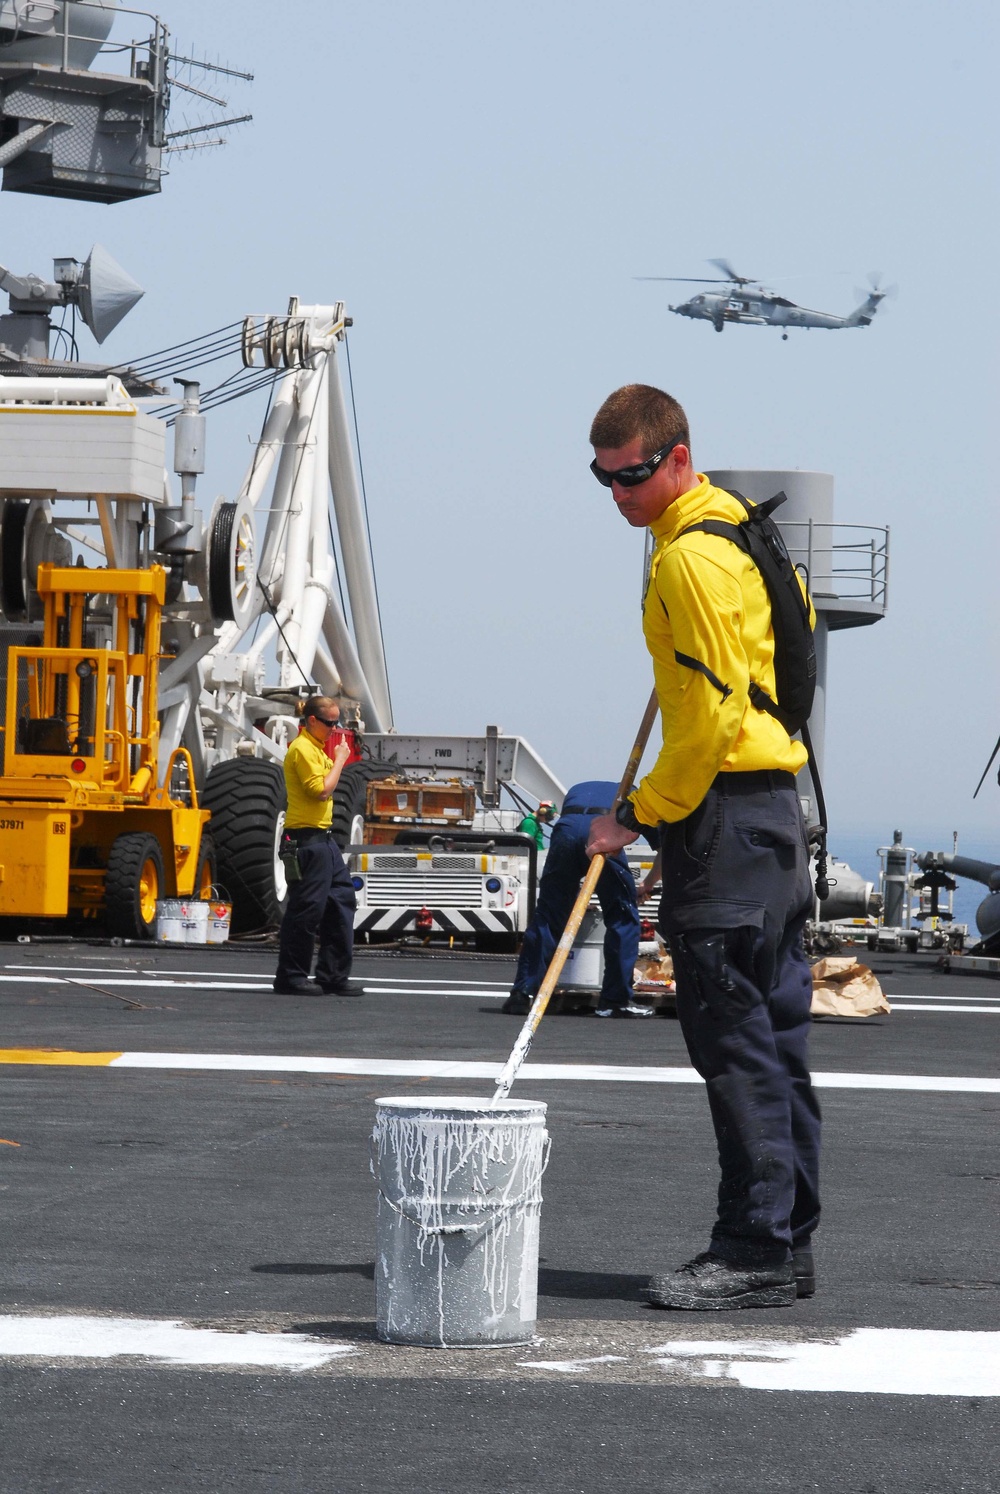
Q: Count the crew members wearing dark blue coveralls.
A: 1